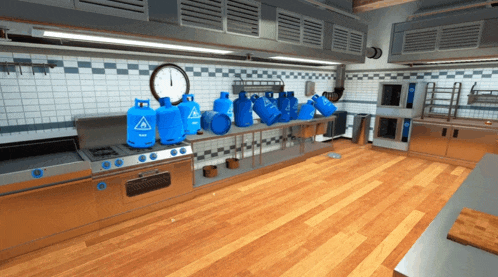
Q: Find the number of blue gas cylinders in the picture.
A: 12